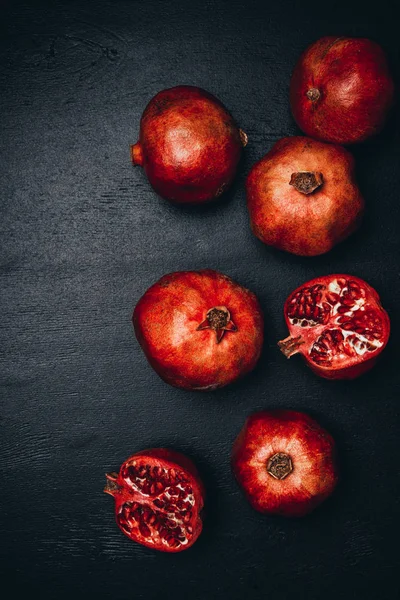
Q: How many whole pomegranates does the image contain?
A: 5